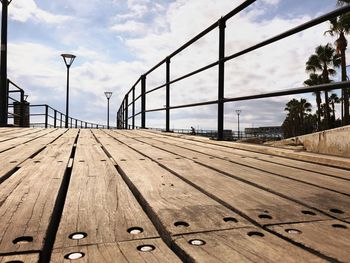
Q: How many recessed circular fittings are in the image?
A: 15